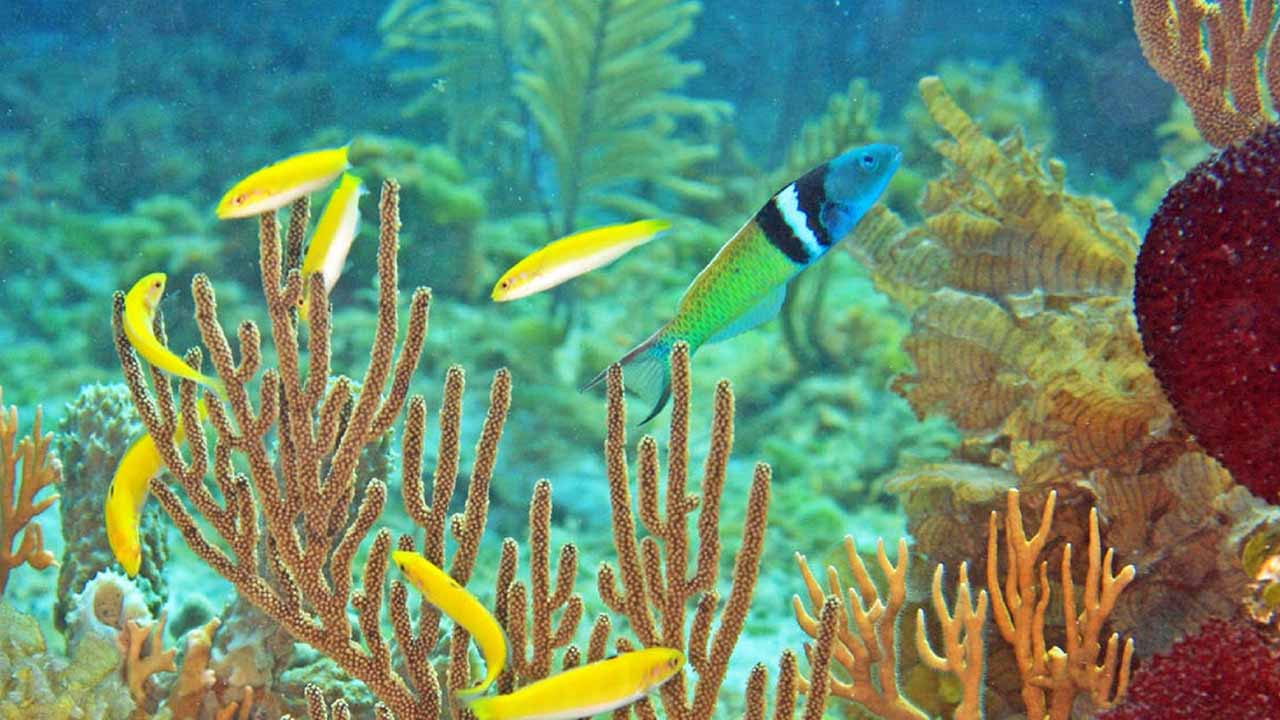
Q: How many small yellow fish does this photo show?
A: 7